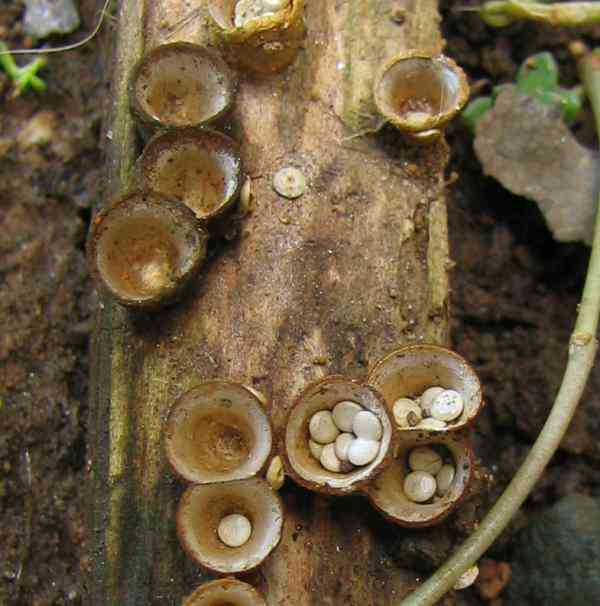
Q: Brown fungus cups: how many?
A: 11